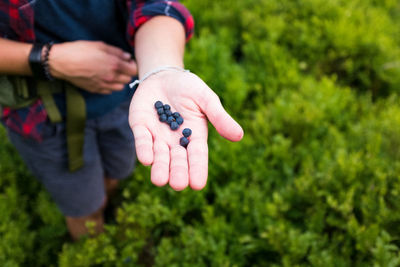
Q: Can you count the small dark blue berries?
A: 11